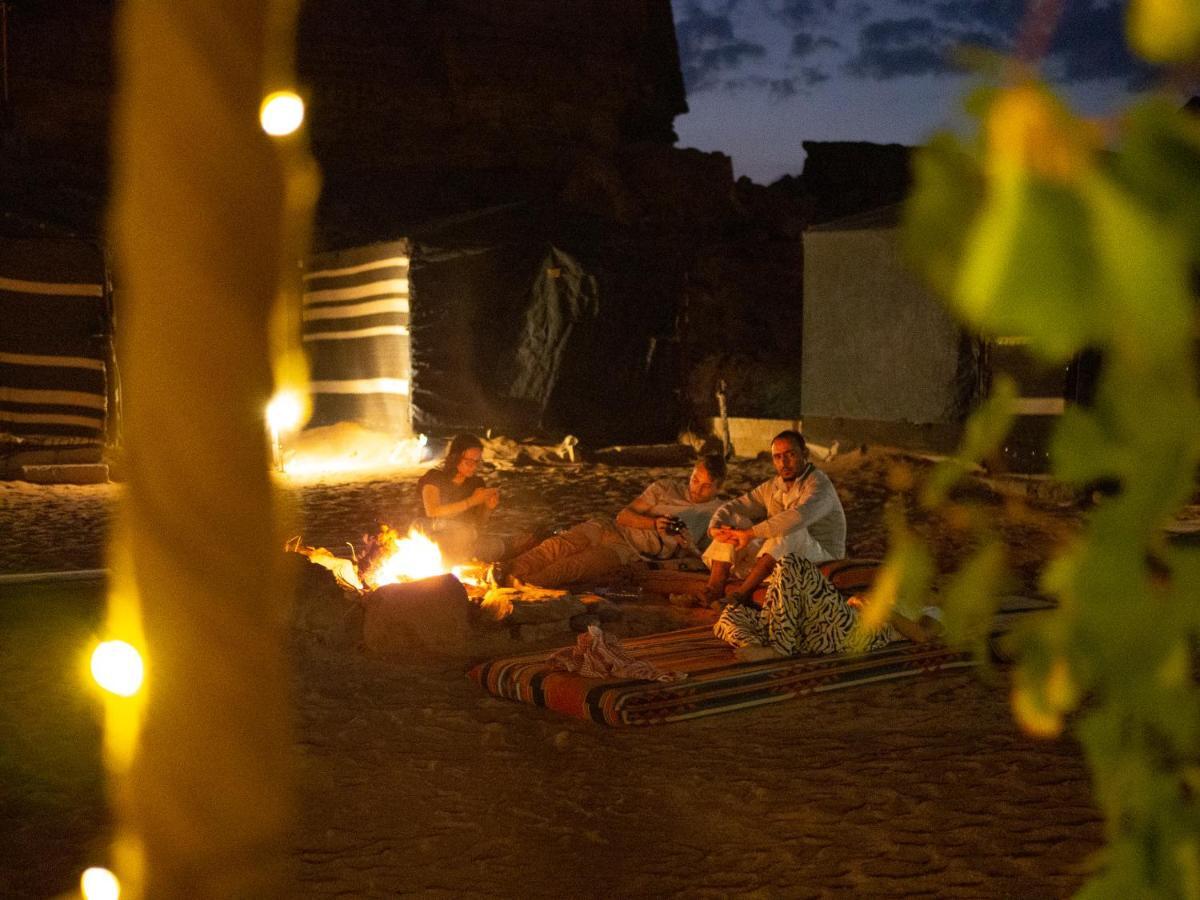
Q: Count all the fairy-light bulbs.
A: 4